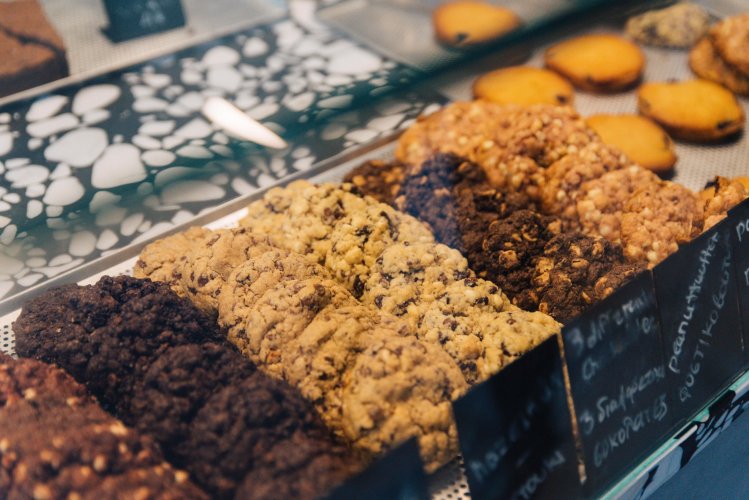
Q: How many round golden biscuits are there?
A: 5